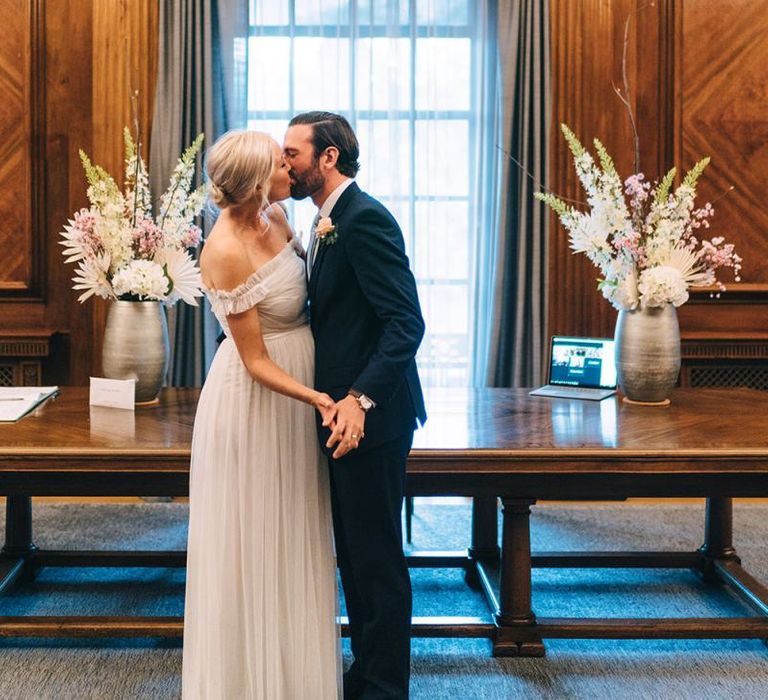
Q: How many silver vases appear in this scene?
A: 2